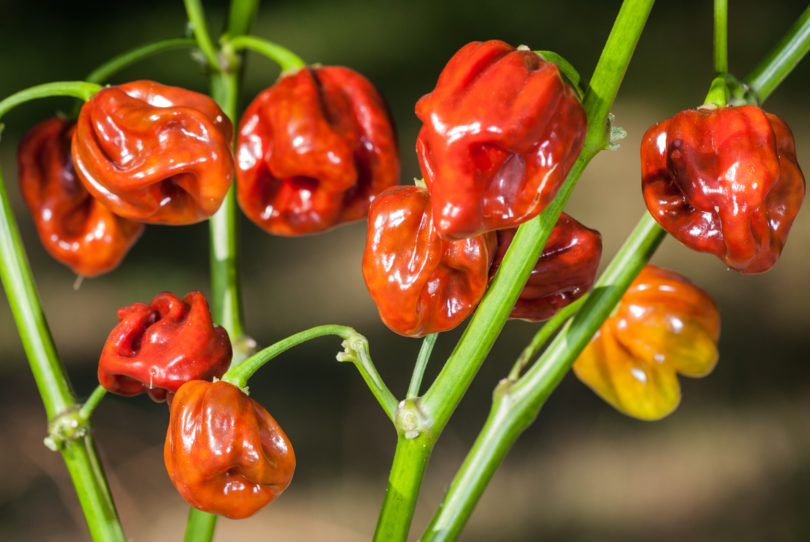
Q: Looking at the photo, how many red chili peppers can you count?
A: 9